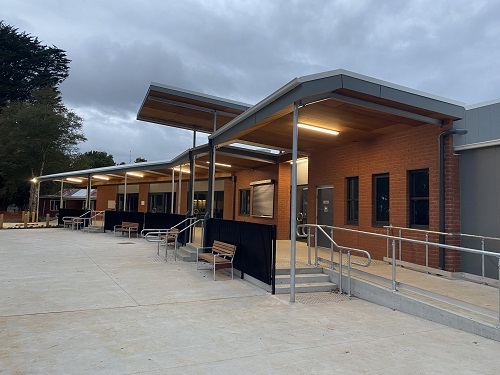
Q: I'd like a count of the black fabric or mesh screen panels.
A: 4